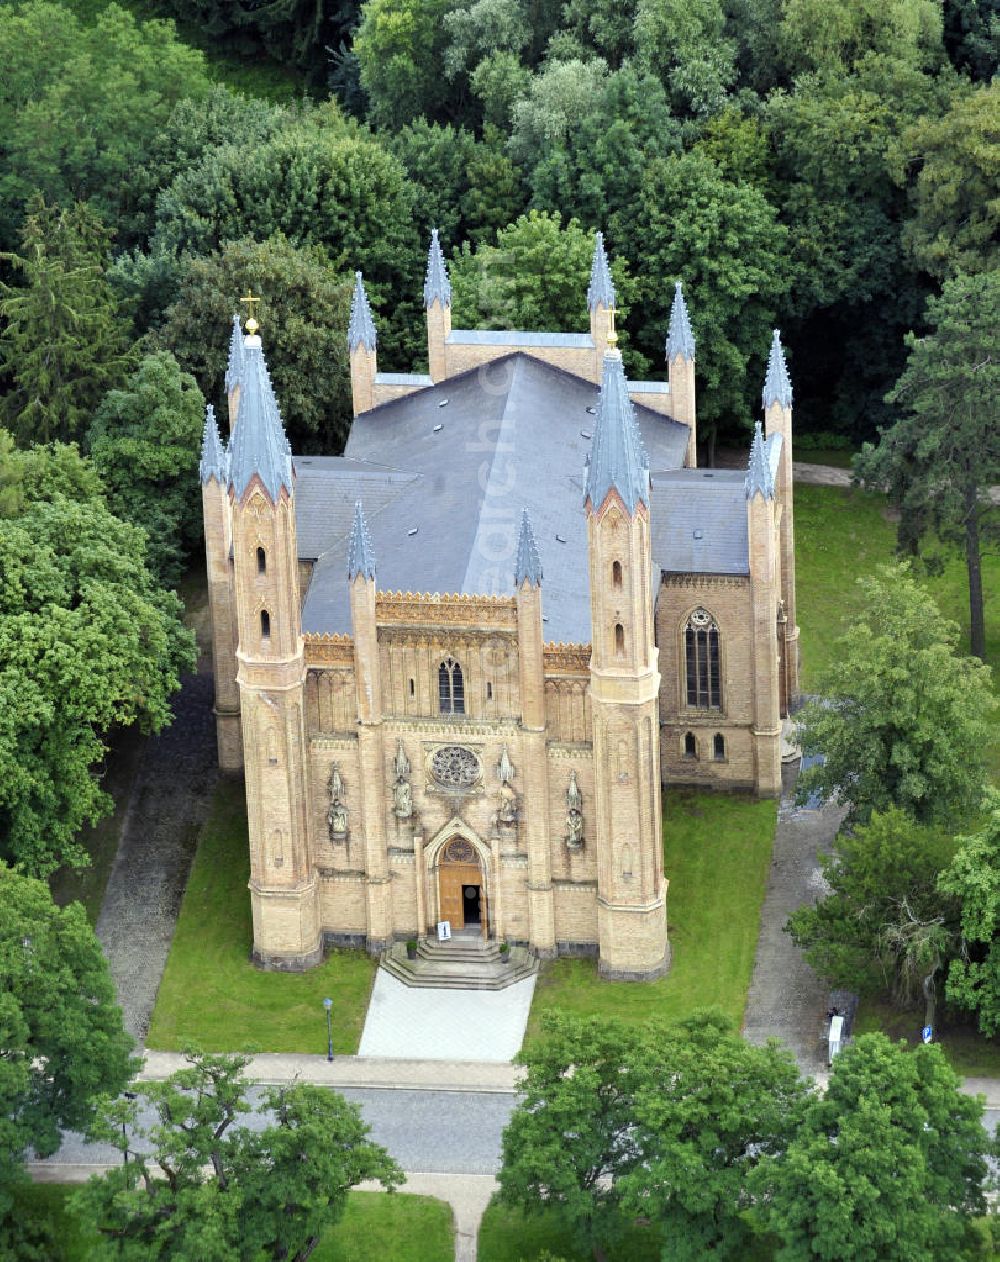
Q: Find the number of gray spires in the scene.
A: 12